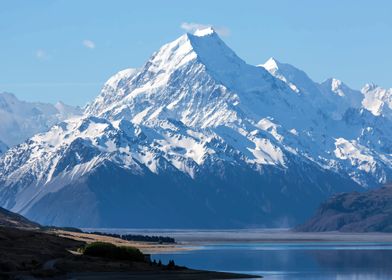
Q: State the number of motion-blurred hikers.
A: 0